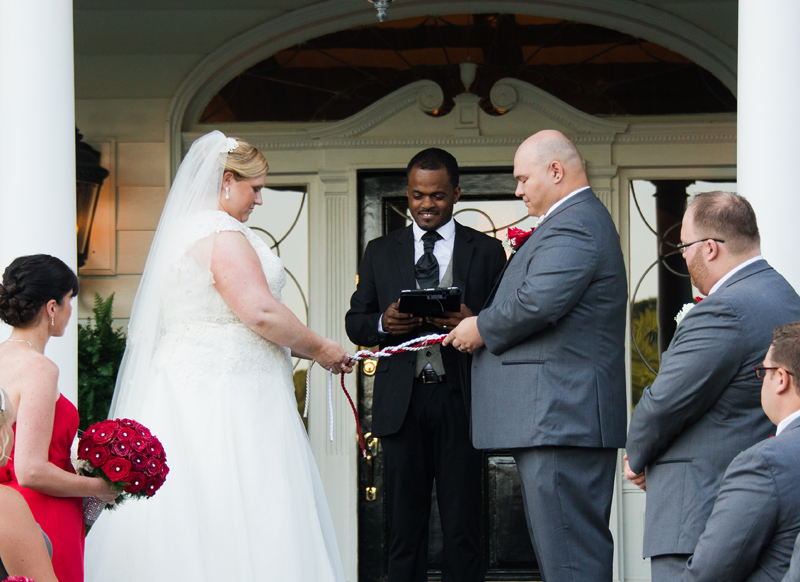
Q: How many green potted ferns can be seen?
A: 1